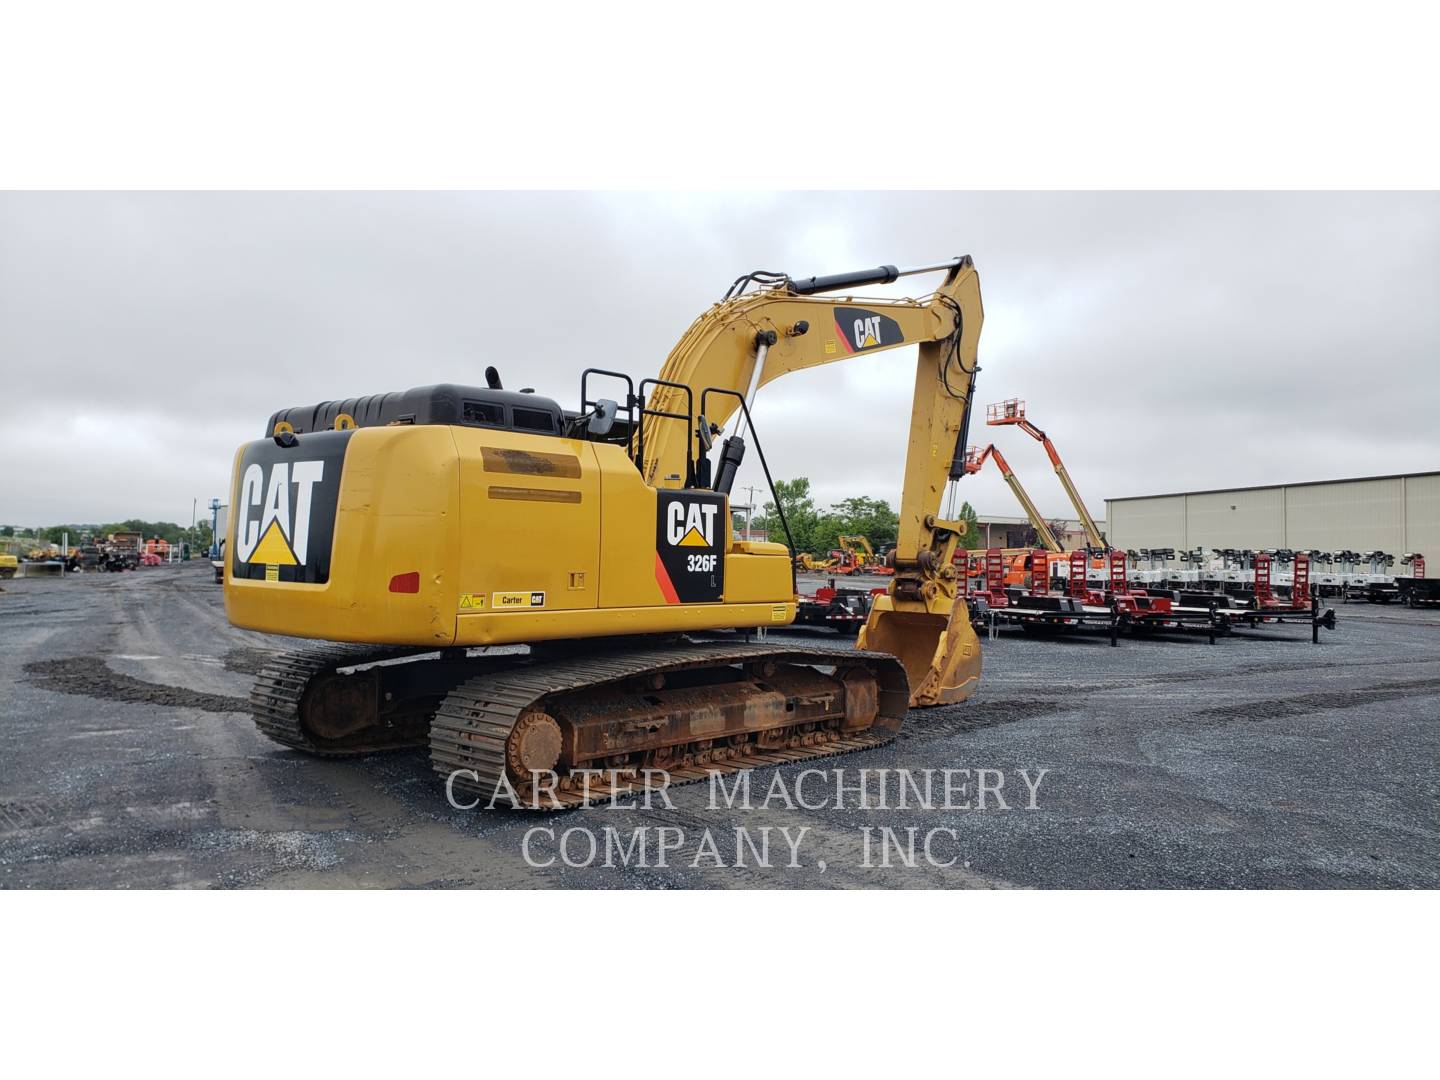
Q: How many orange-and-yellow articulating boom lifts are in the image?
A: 2